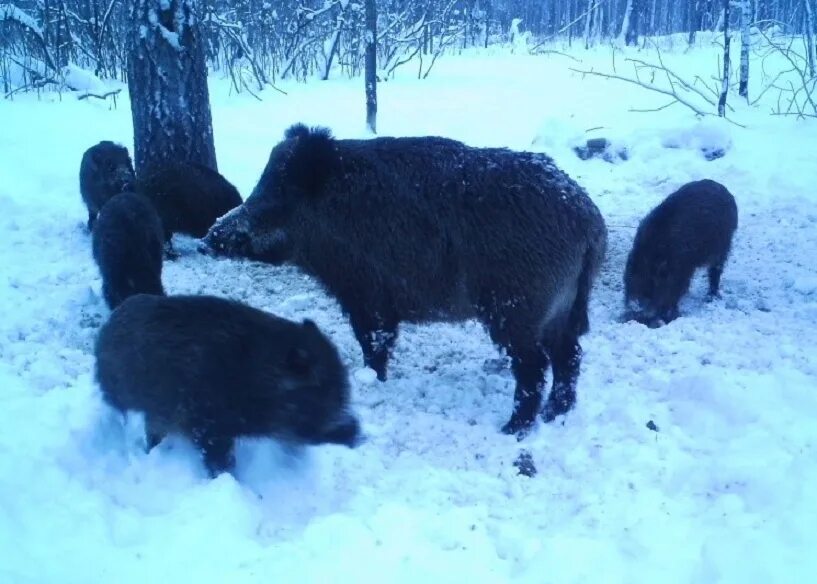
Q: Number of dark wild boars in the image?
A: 6